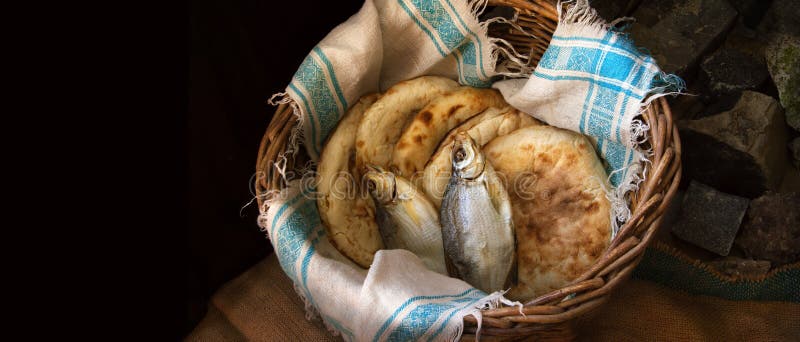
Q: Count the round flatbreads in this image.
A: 5